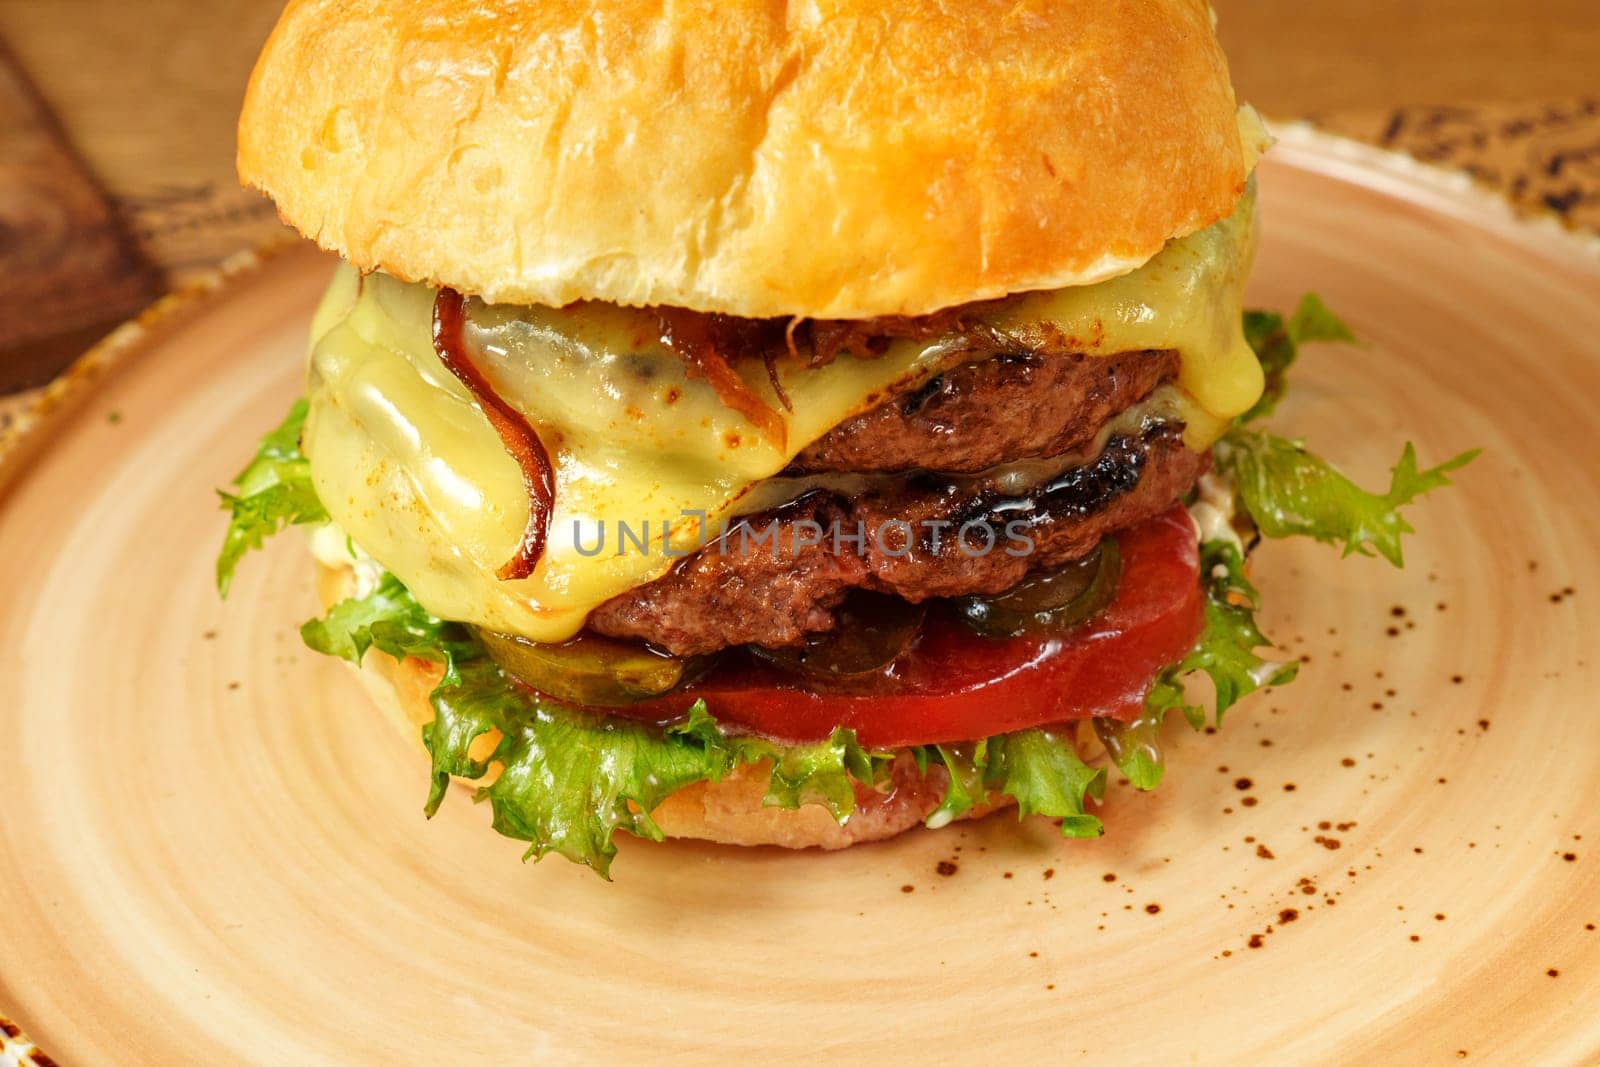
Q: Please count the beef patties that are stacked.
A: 2